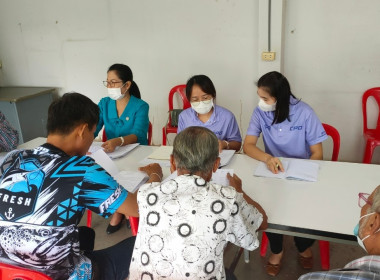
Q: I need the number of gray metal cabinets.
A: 1